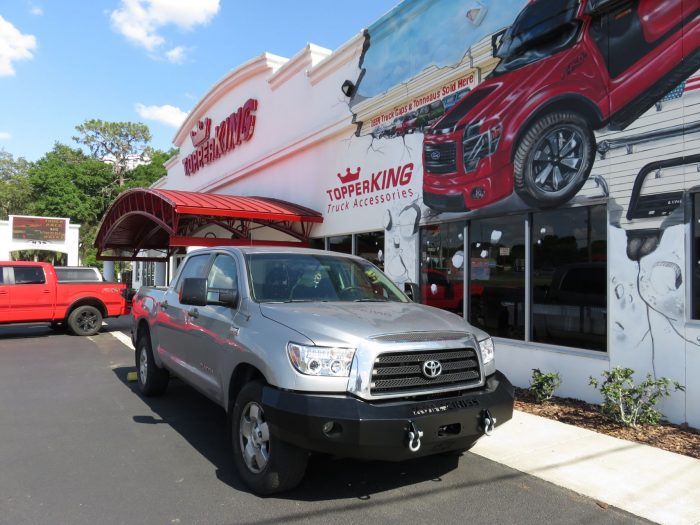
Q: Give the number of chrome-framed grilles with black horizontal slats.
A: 1